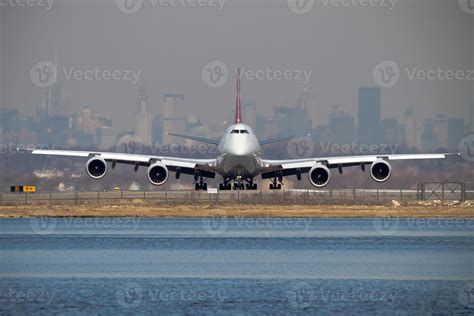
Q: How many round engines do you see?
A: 4